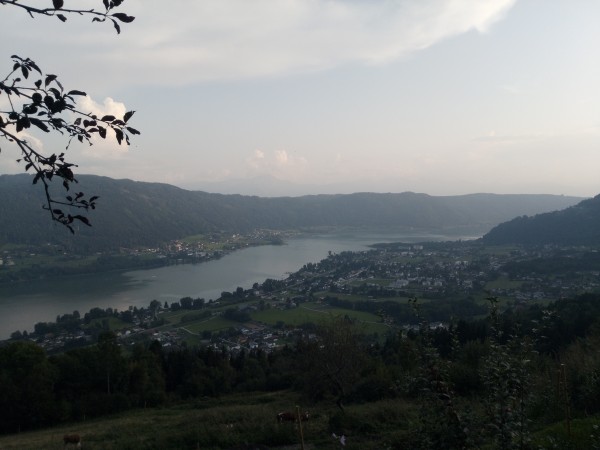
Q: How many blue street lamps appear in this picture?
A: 0